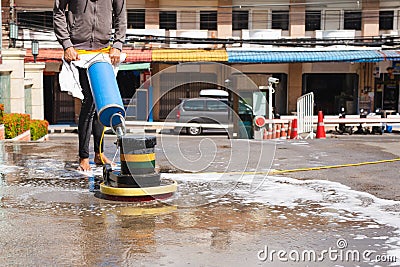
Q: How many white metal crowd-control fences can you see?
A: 1